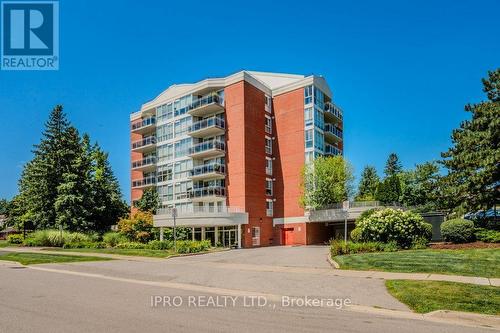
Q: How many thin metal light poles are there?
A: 2